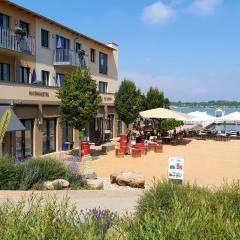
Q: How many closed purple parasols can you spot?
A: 3